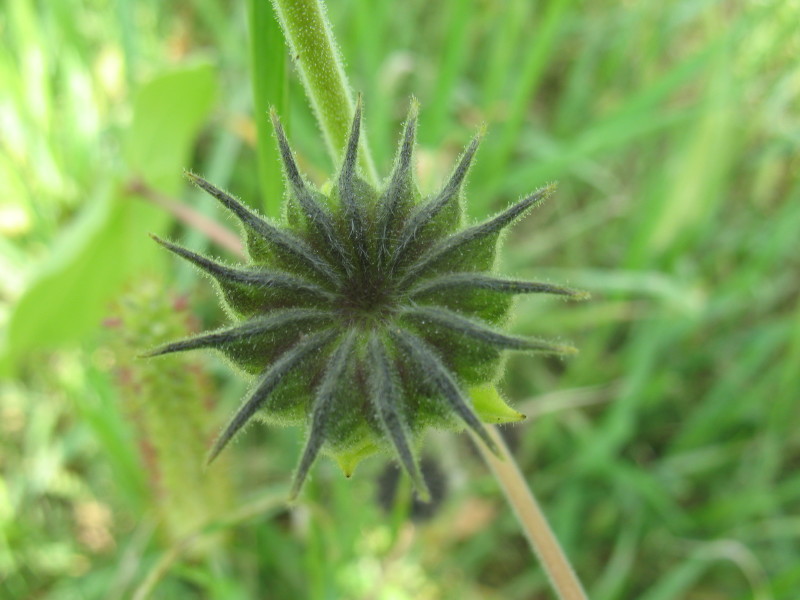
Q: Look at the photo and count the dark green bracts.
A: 14